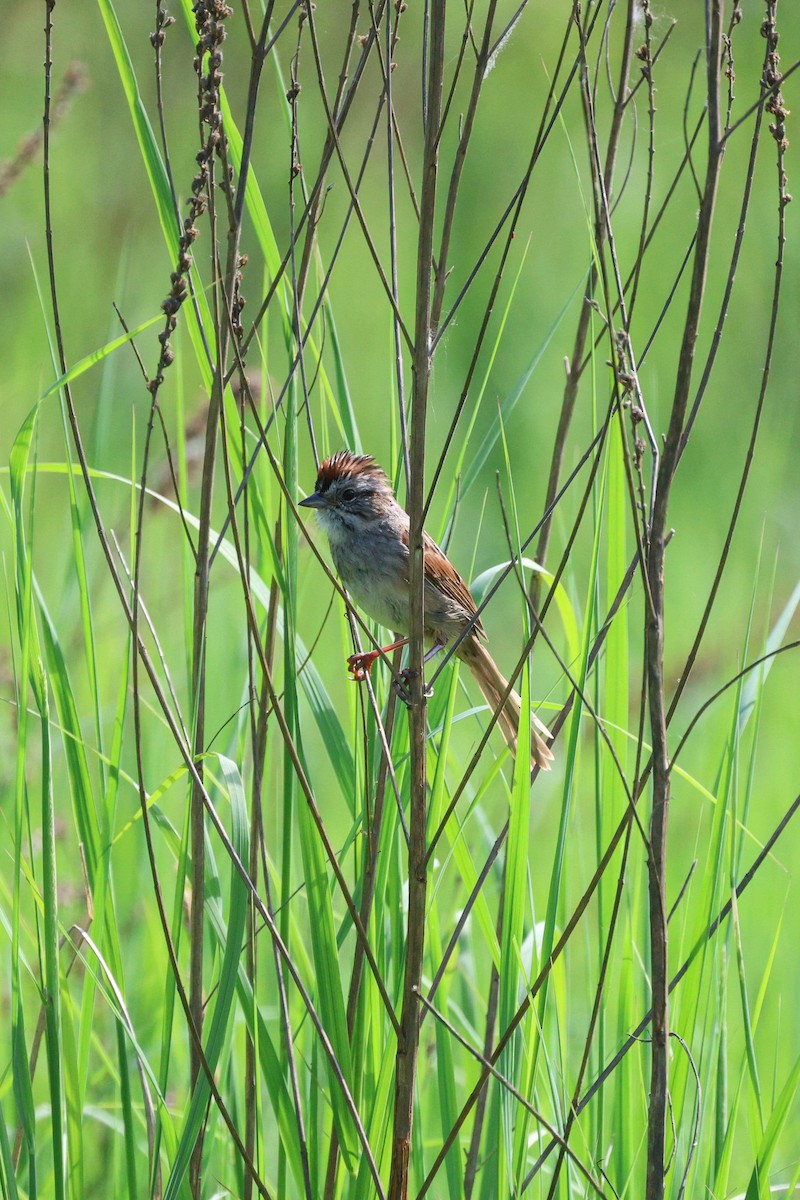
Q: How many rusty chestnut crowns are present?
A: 1